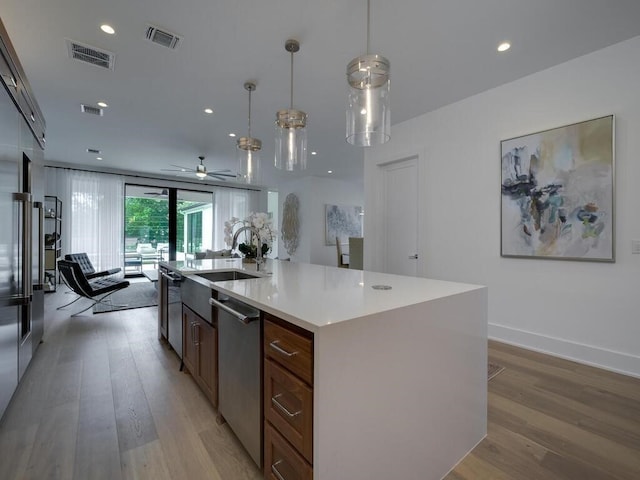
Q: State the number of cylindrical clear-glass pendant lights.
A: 3